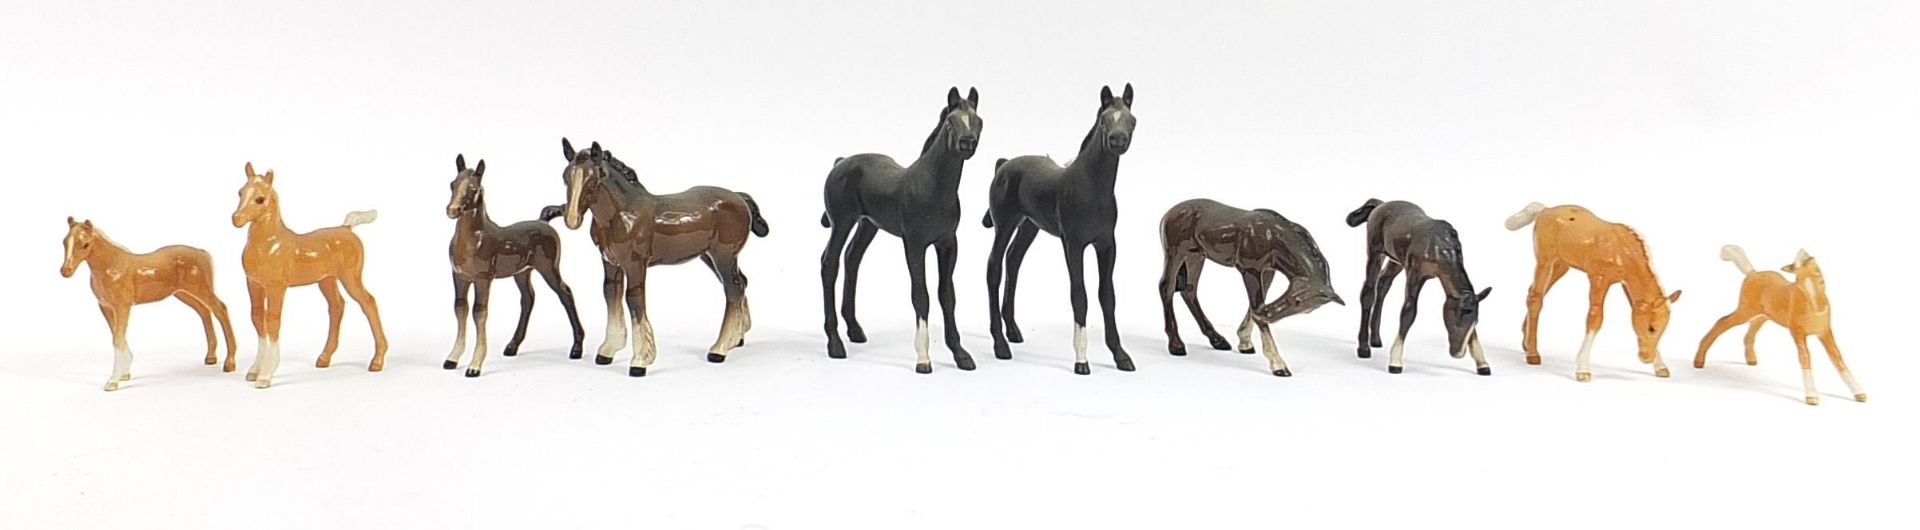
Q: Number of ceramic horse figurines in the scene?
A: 10